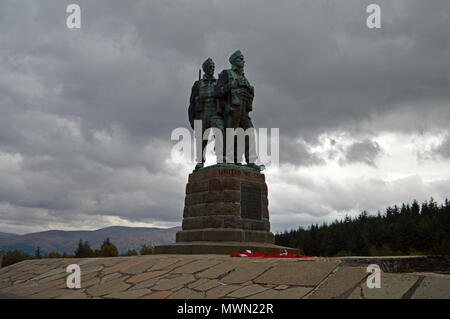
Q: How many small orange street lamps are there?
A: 0